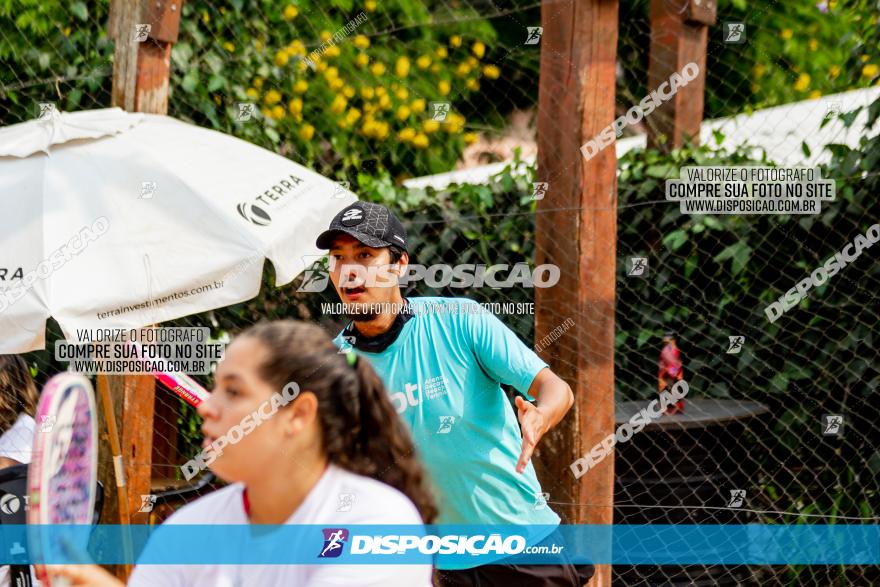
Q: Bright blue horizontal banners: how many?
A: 1